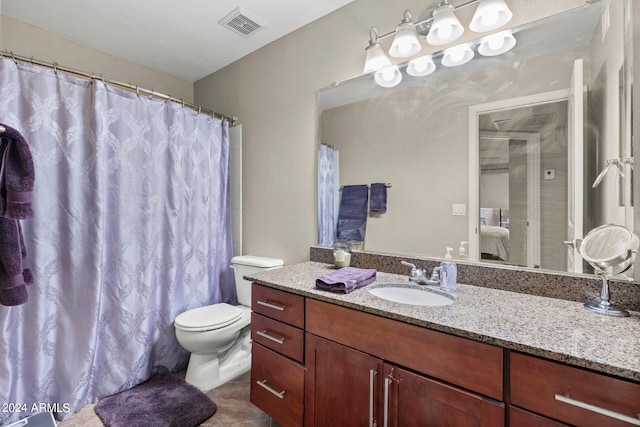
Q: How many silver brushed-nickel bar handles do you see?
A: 6